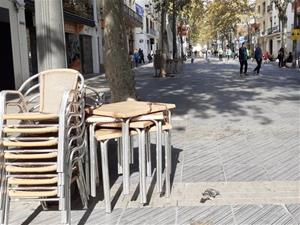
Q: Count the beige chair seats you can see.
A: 7